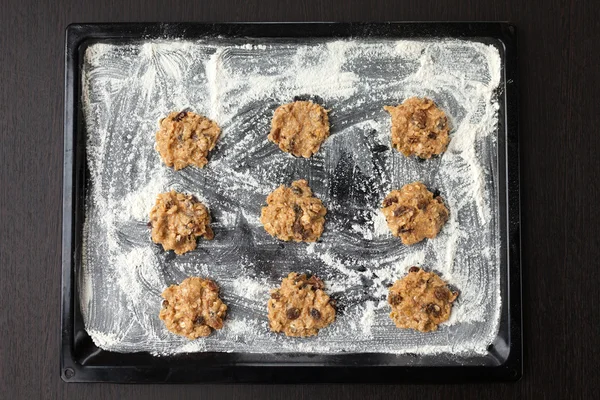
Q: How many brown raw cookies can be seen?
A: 9